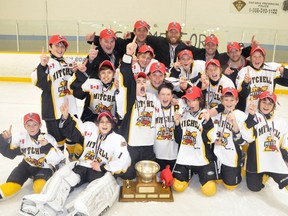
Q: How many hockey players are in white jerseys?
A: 14